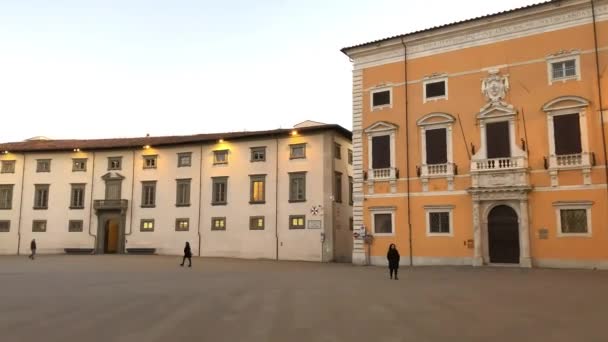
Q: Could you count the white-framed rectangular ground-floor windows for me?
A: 3